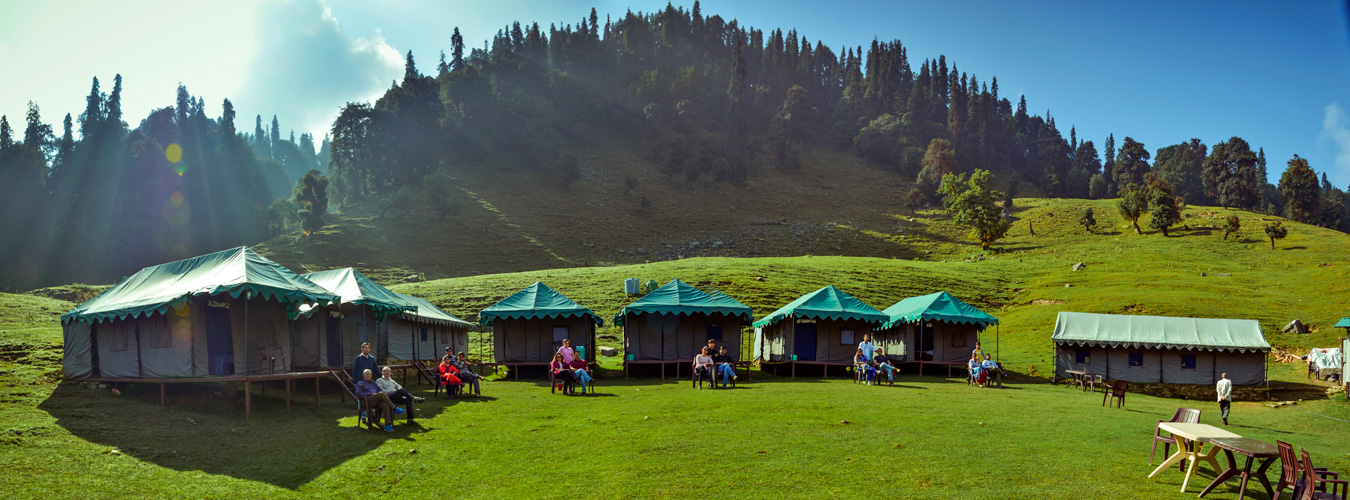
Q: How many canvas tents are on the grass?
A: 8